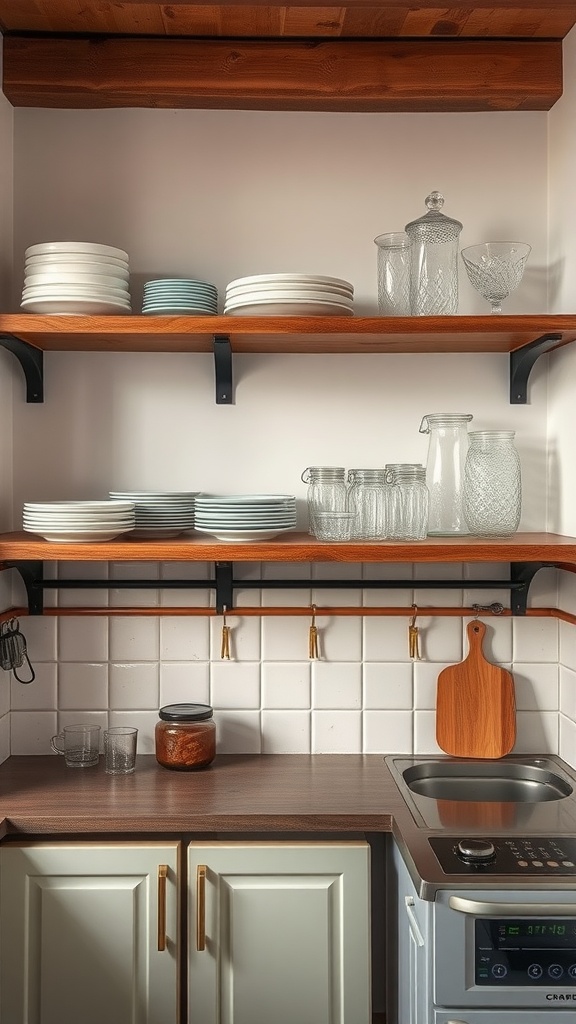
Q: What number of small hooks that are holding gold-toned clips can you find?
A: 3